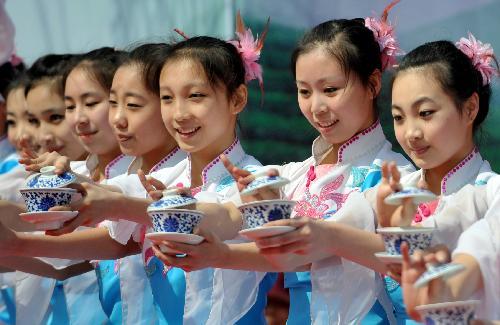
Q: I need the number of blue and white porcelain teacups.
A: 5